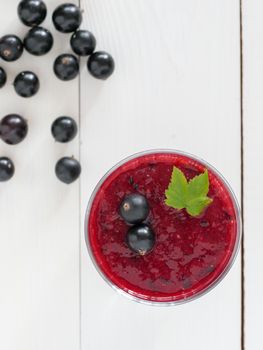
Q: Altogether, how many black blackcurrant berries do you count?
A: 15